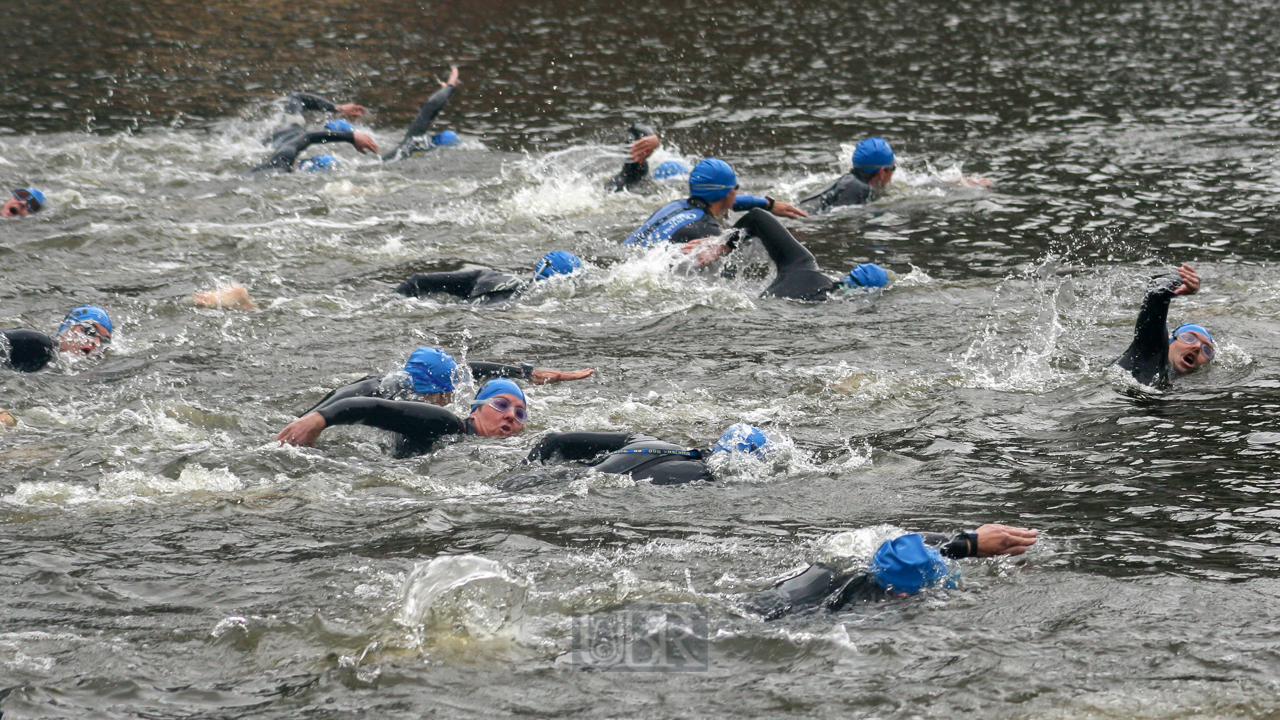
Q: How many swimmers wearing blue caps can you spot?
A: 15